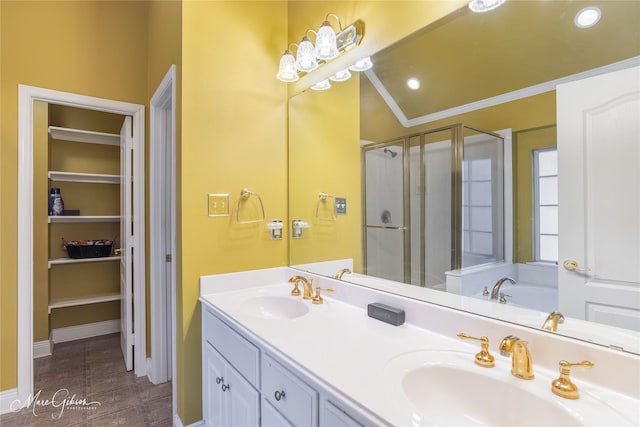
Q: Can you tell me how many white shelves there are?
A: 5